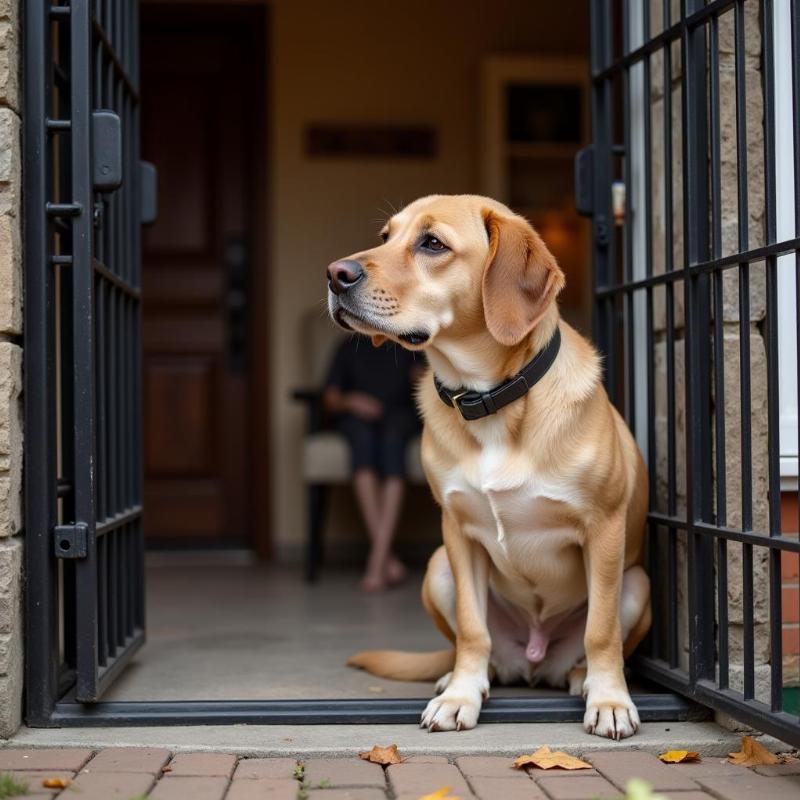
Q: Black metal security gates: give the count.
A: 2